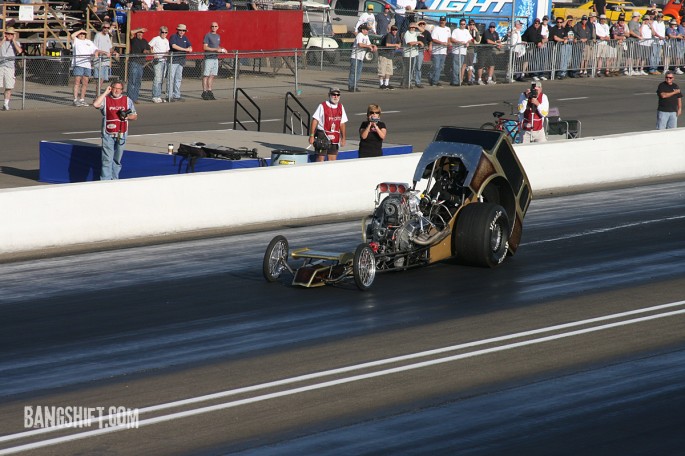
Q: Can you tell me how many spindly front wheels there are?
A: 2